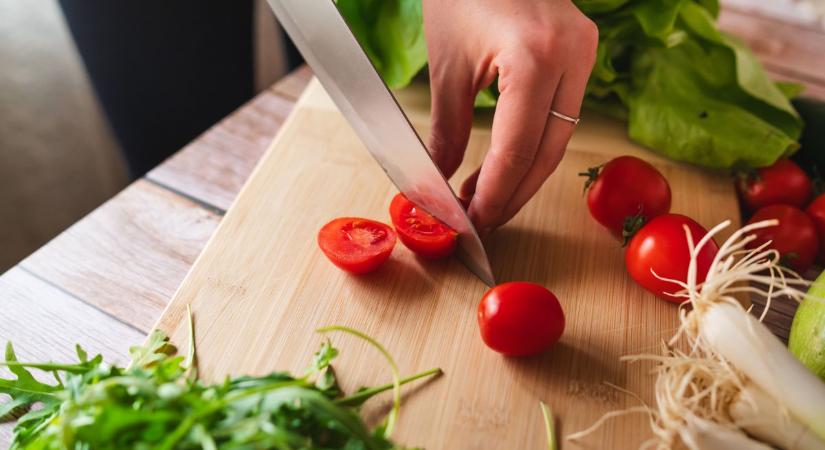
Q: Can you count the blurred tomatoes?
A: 3